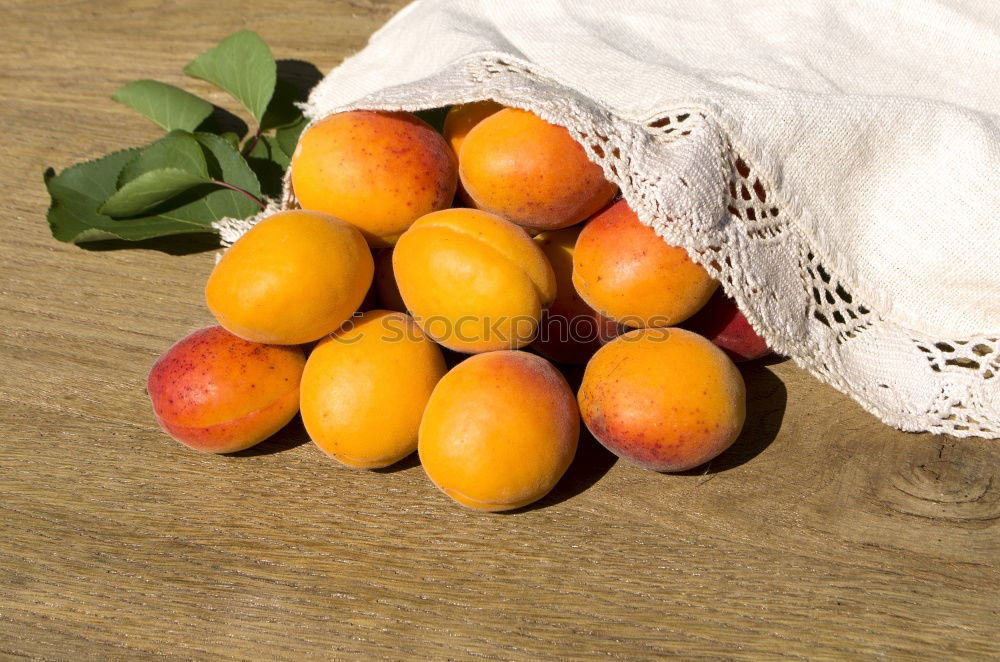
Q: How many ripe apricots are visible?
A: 12